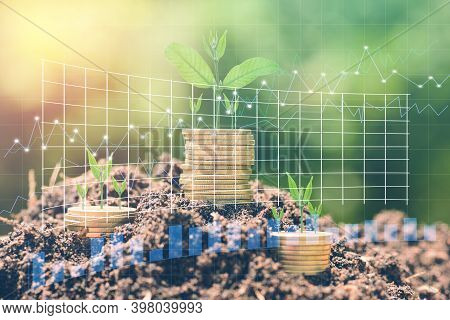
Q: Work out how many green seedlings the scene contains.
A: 9